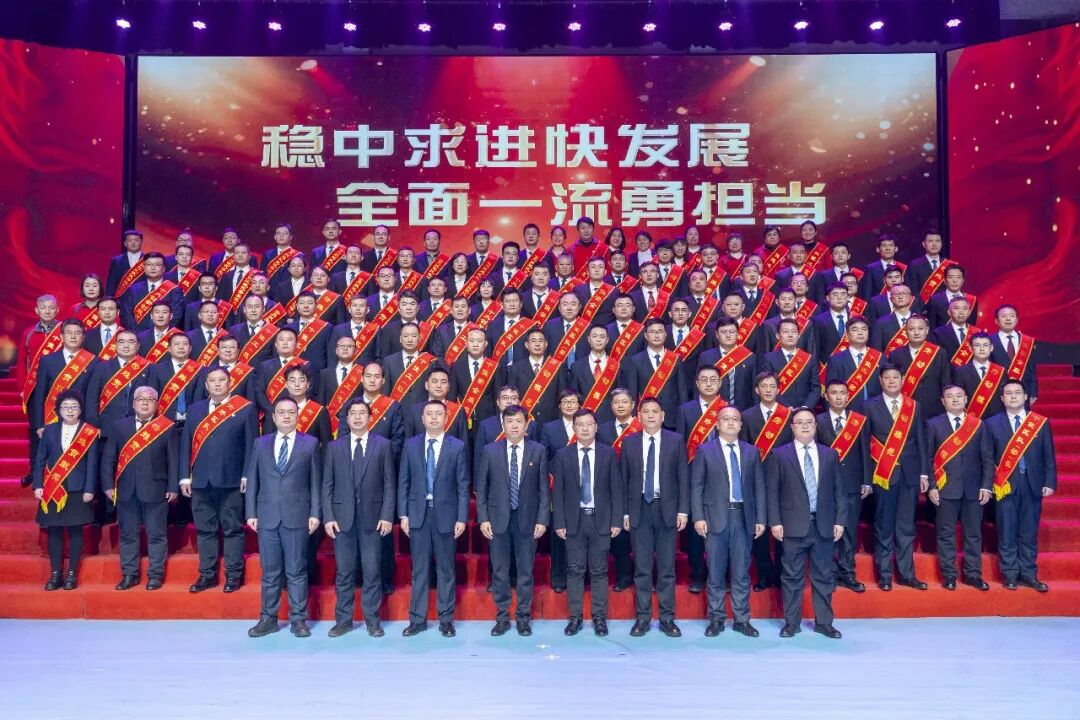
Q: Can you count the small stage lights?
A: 12